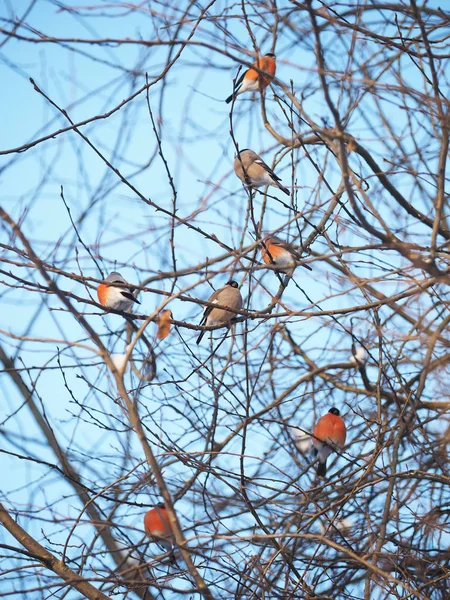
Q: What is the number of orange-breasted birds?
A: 5